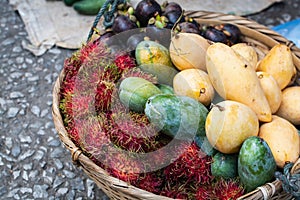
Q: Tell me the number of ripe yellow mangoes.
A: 9